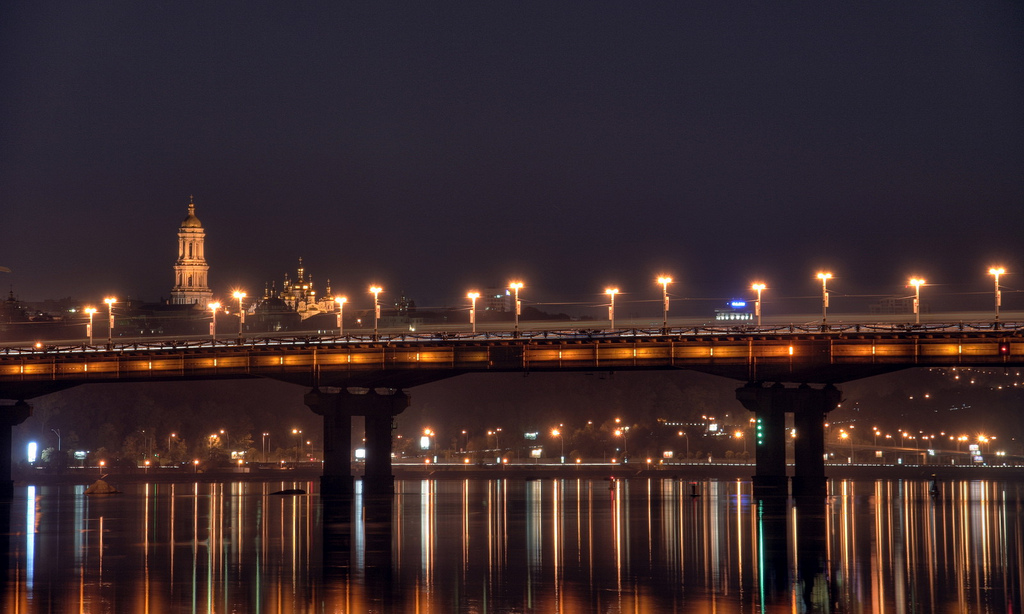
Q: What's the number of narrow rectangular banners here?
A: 14